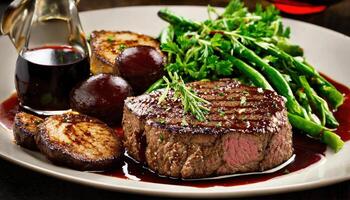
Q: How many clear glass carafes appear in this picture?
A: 1